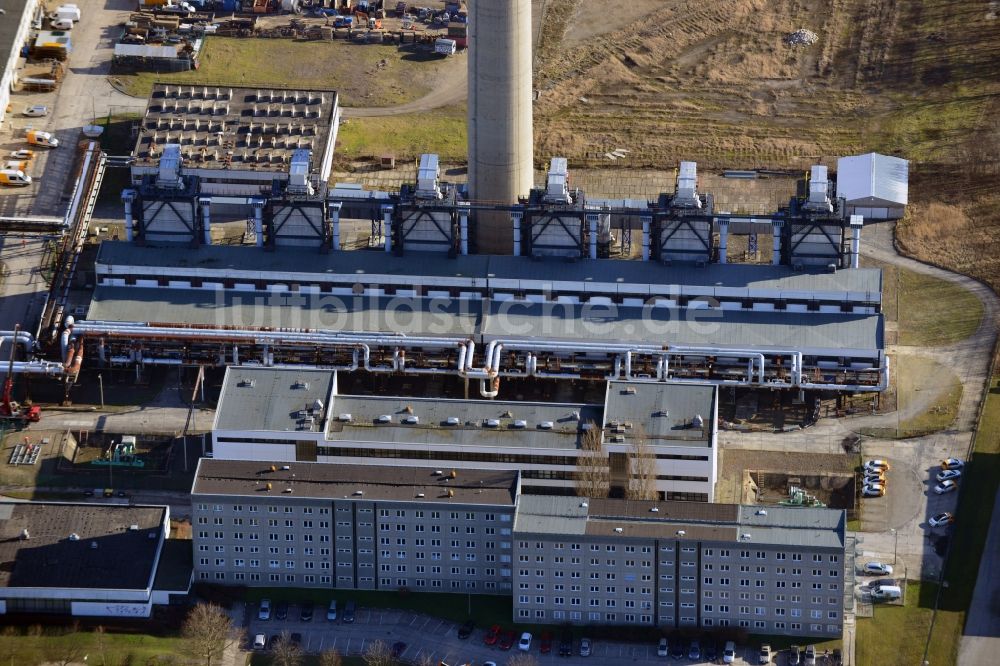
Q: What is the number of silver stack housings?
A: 6